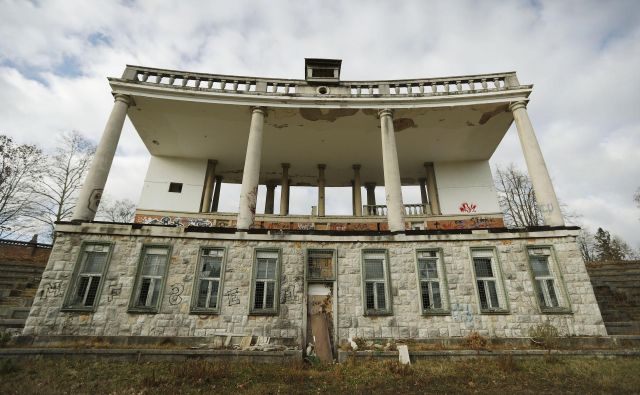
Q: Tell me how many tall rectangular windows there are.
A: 8